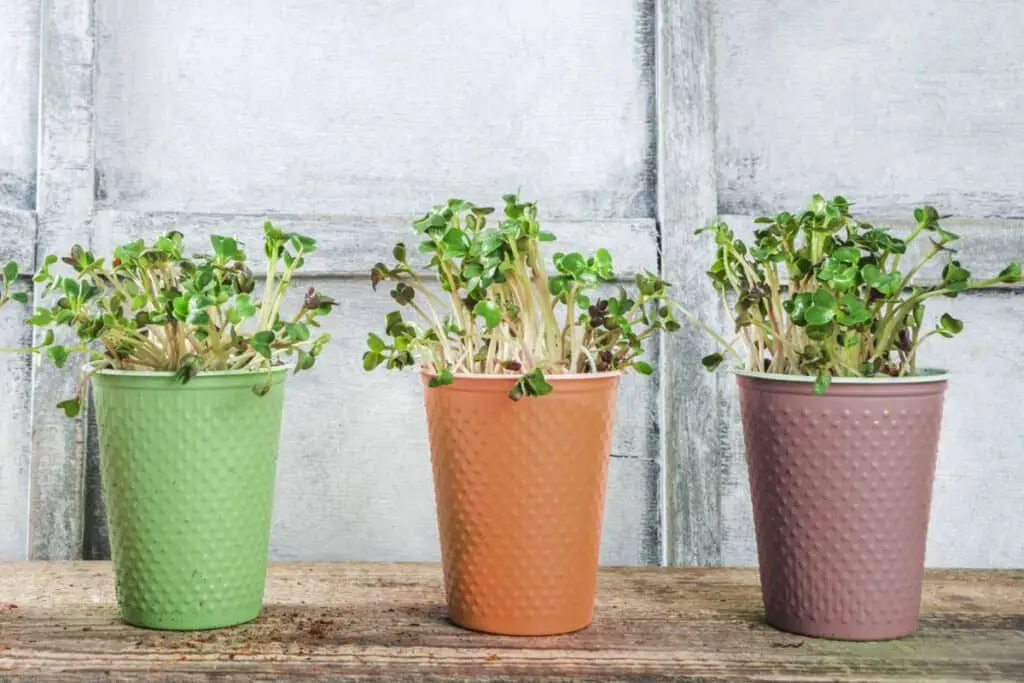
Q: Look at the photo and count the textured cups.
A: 3